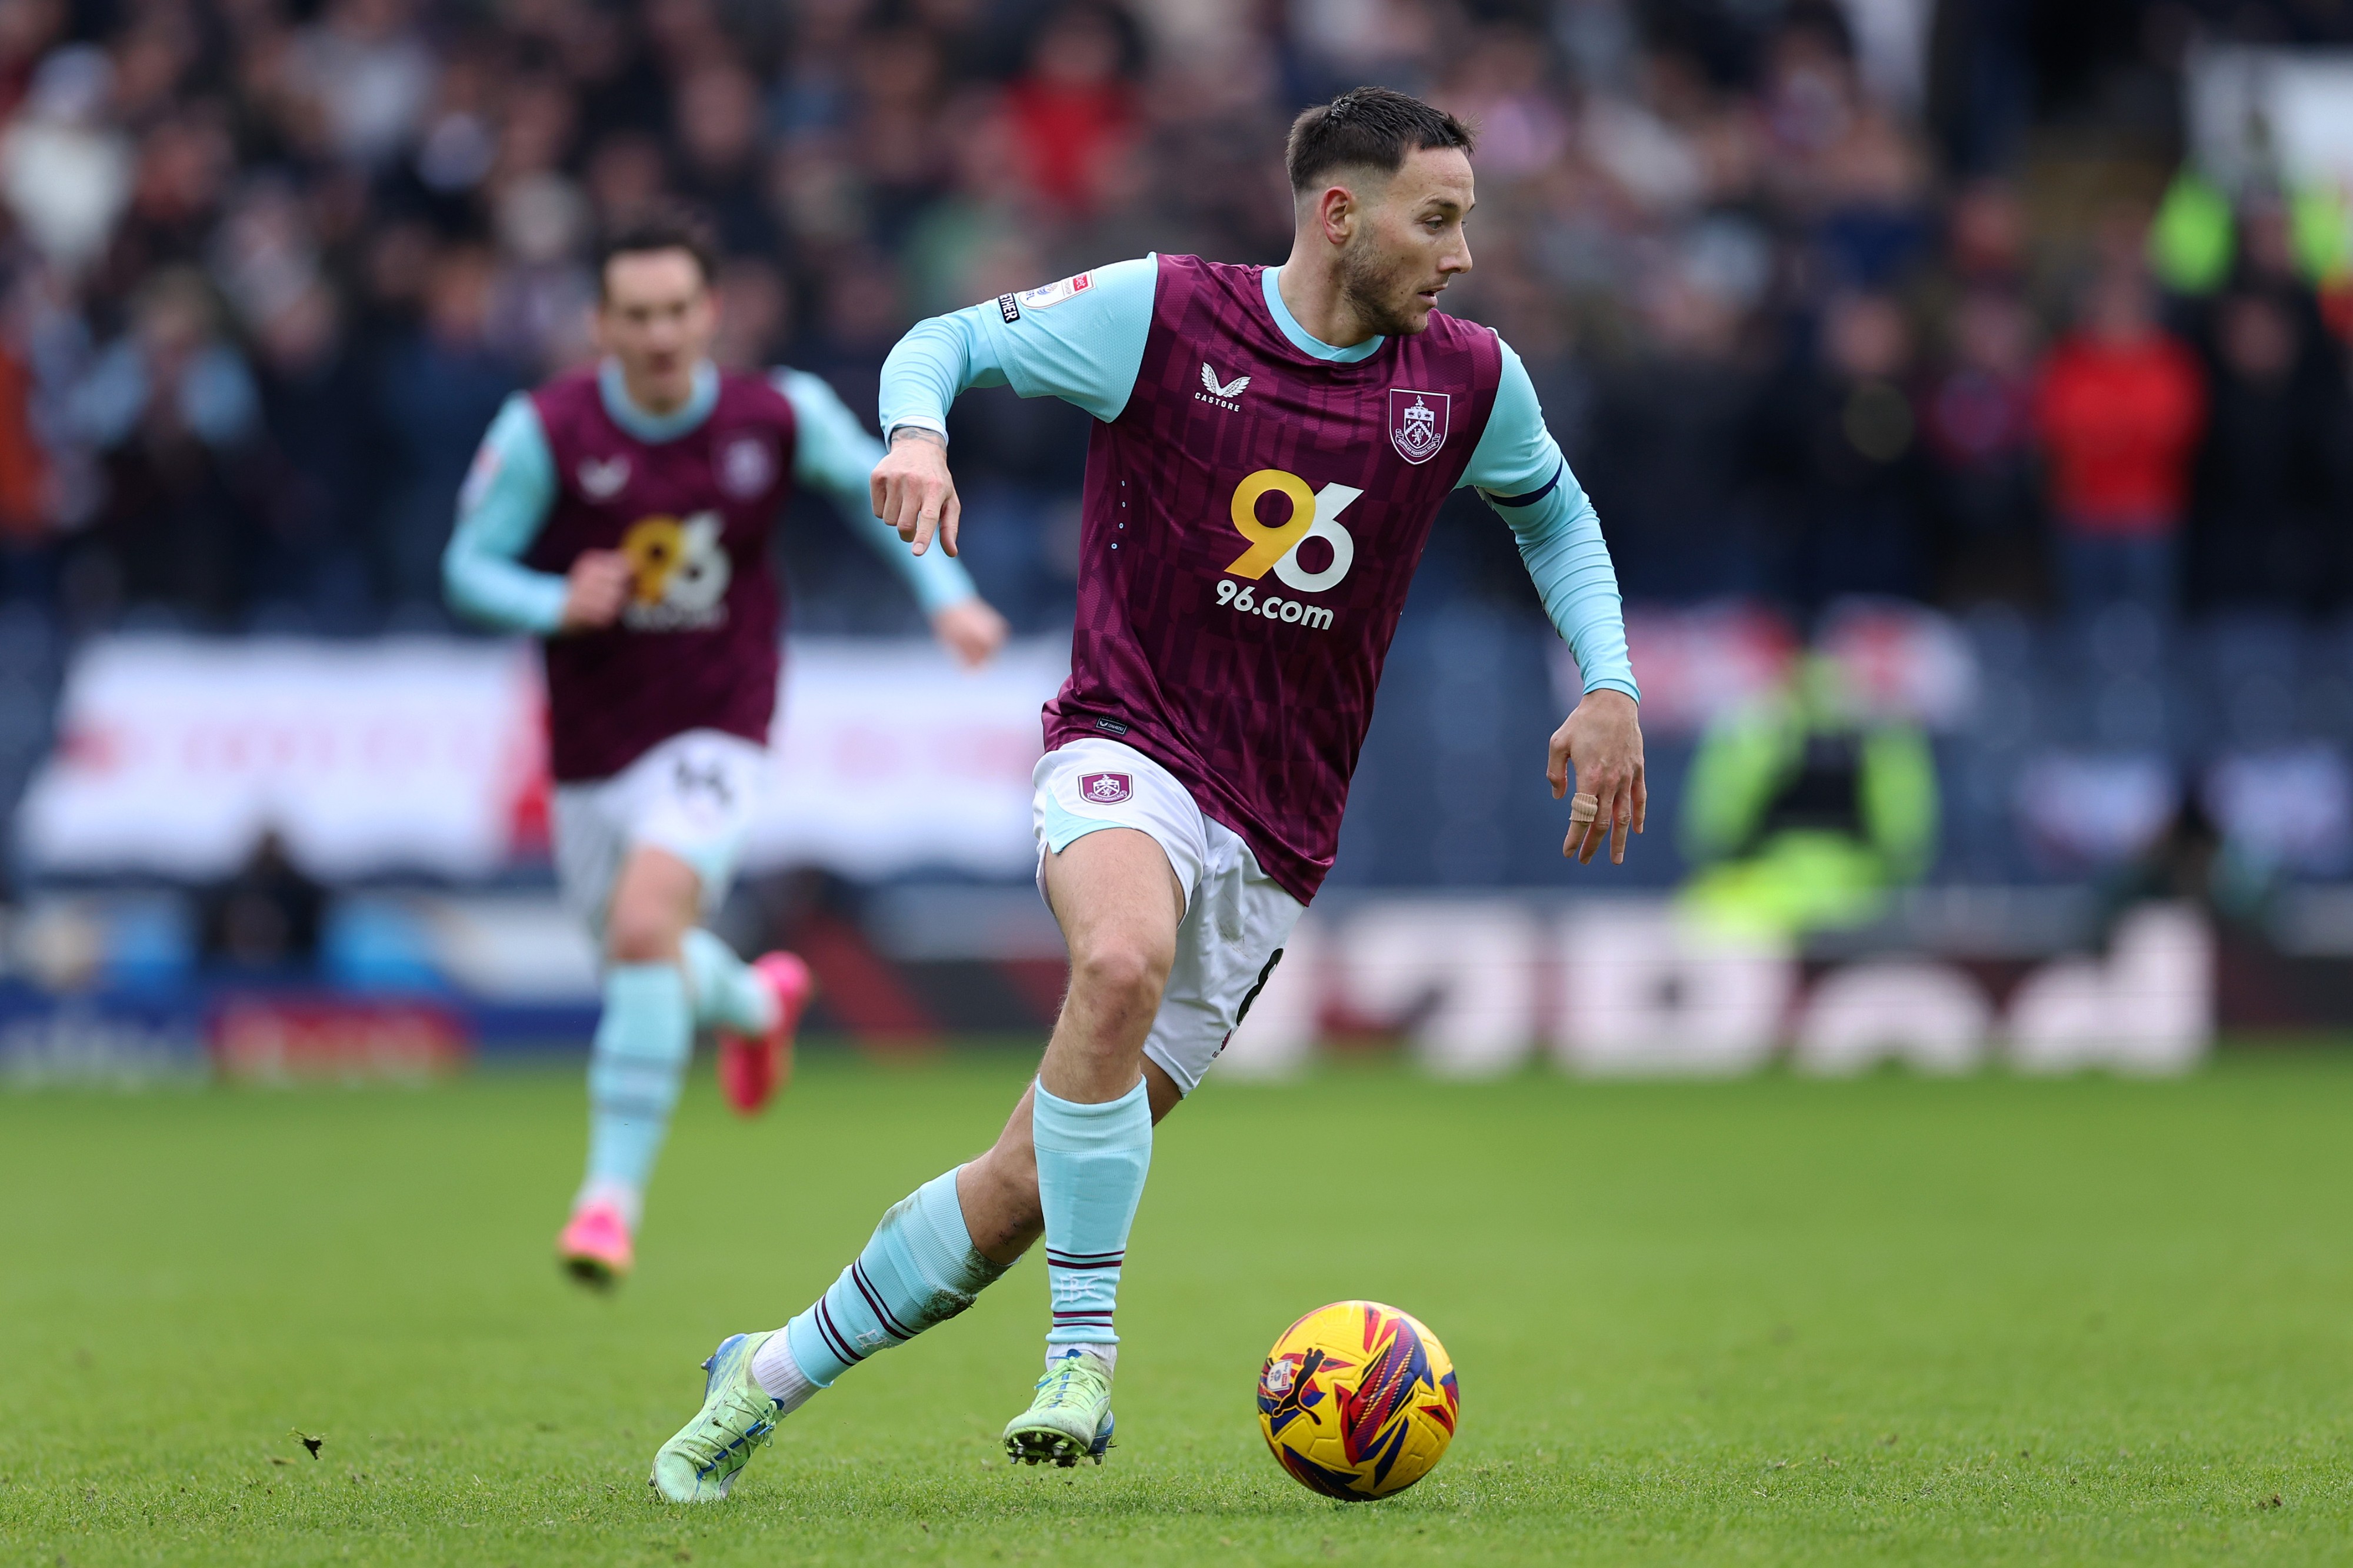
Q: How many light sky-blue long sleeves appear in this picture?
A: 4